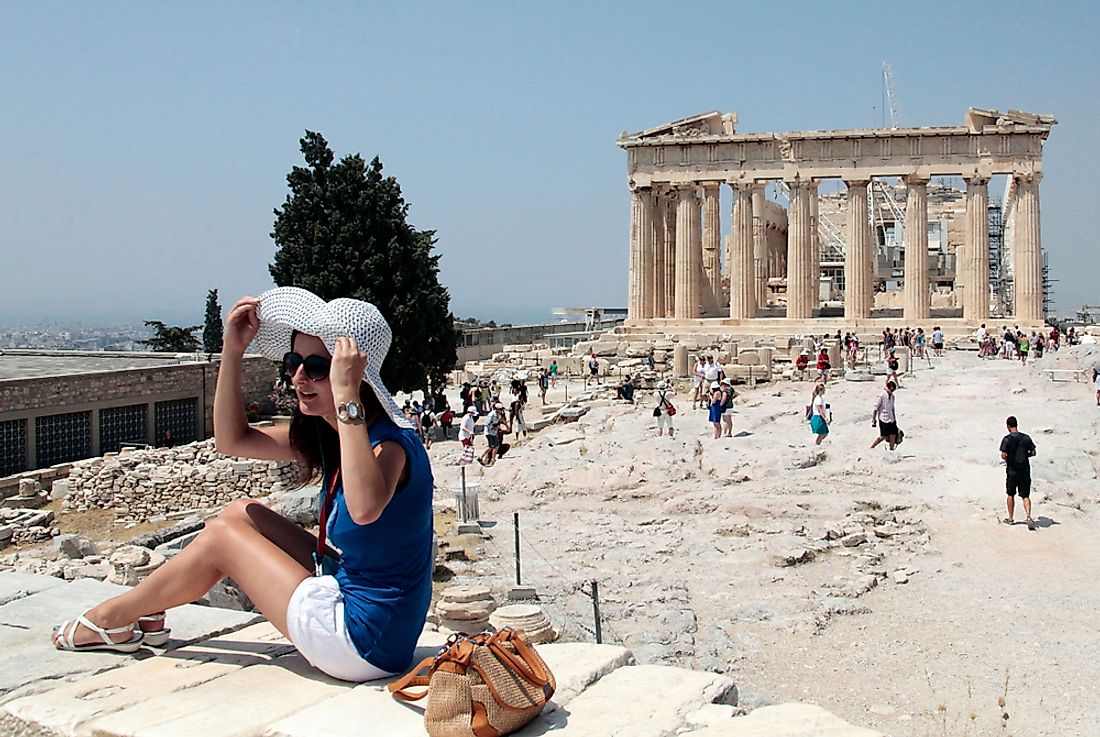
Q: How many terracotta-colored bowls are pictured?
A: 0